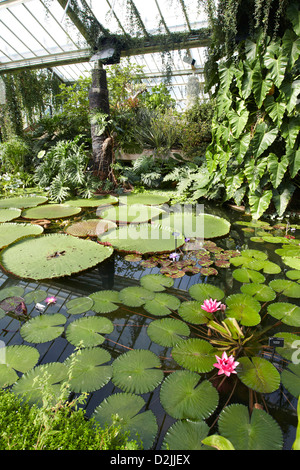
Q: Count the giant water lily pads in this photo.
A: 11